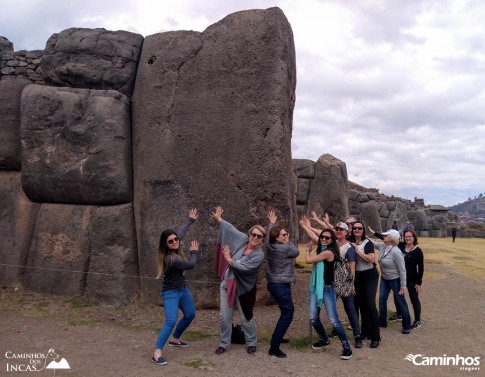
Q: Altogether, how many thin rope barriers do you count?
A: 1